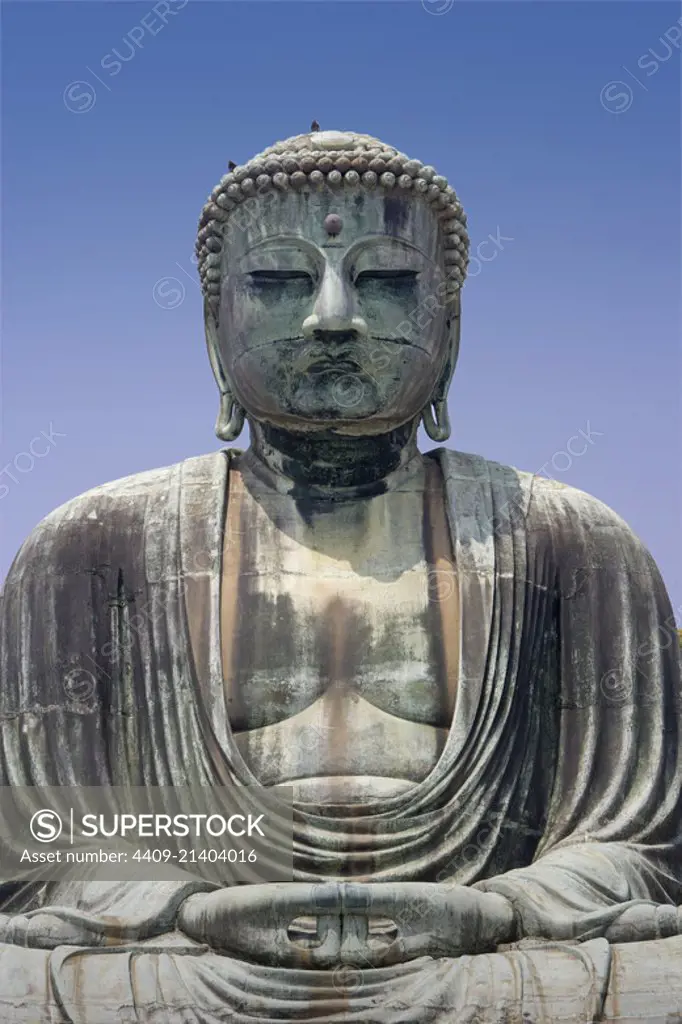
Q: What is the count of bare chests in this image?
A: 1